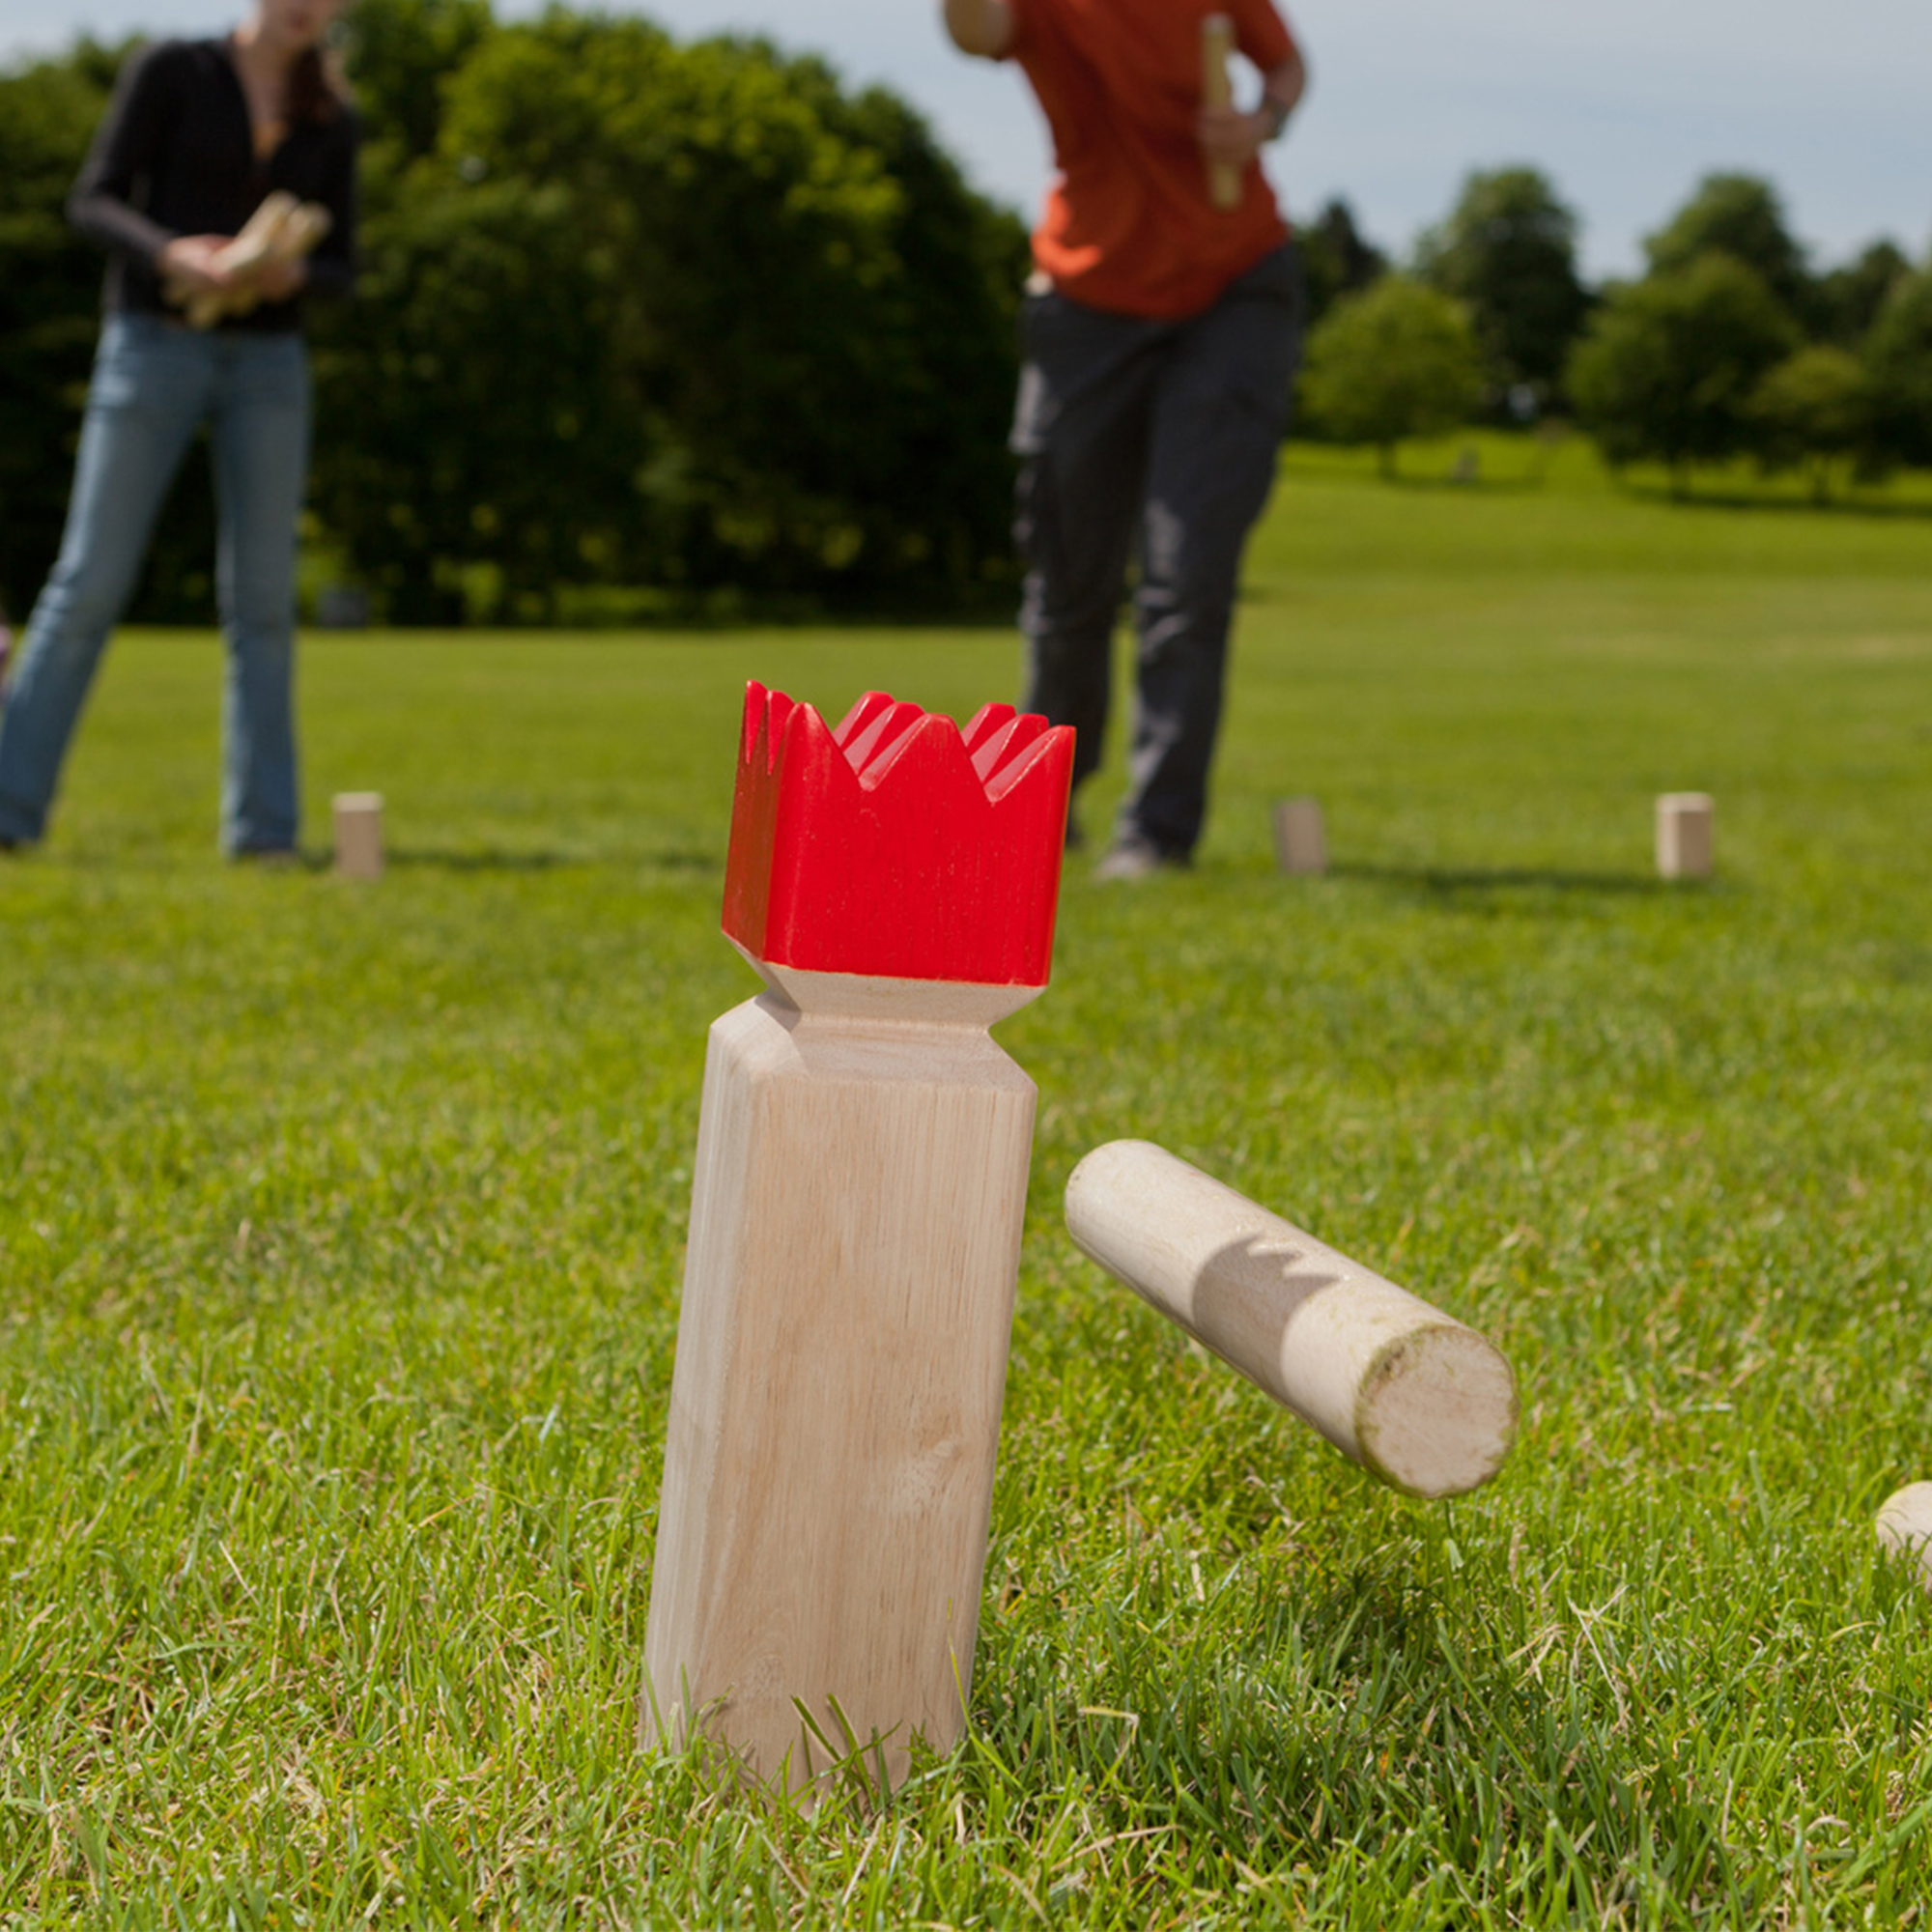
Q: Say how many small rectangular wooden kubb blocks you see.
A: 3